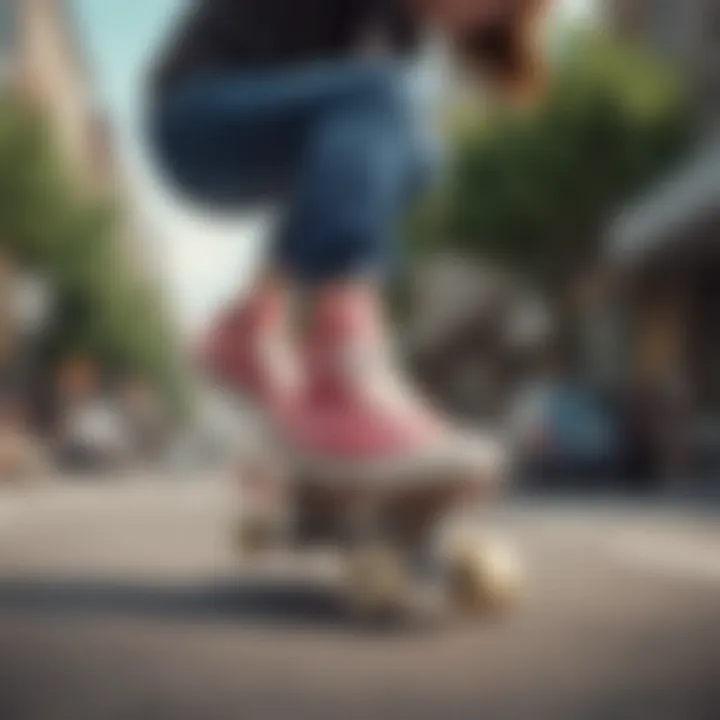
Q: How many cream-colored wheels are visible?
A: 3